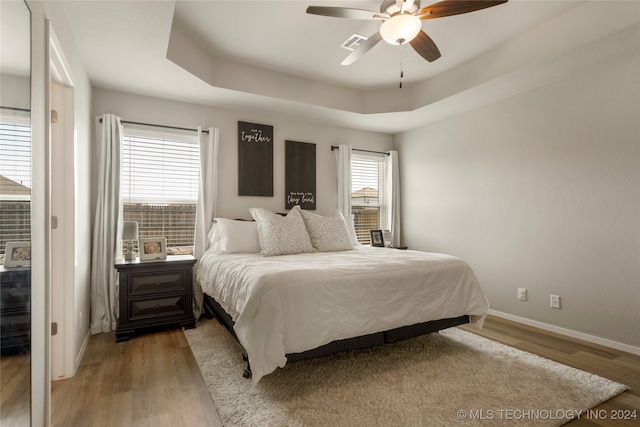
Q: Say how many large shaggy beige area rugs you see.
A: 1